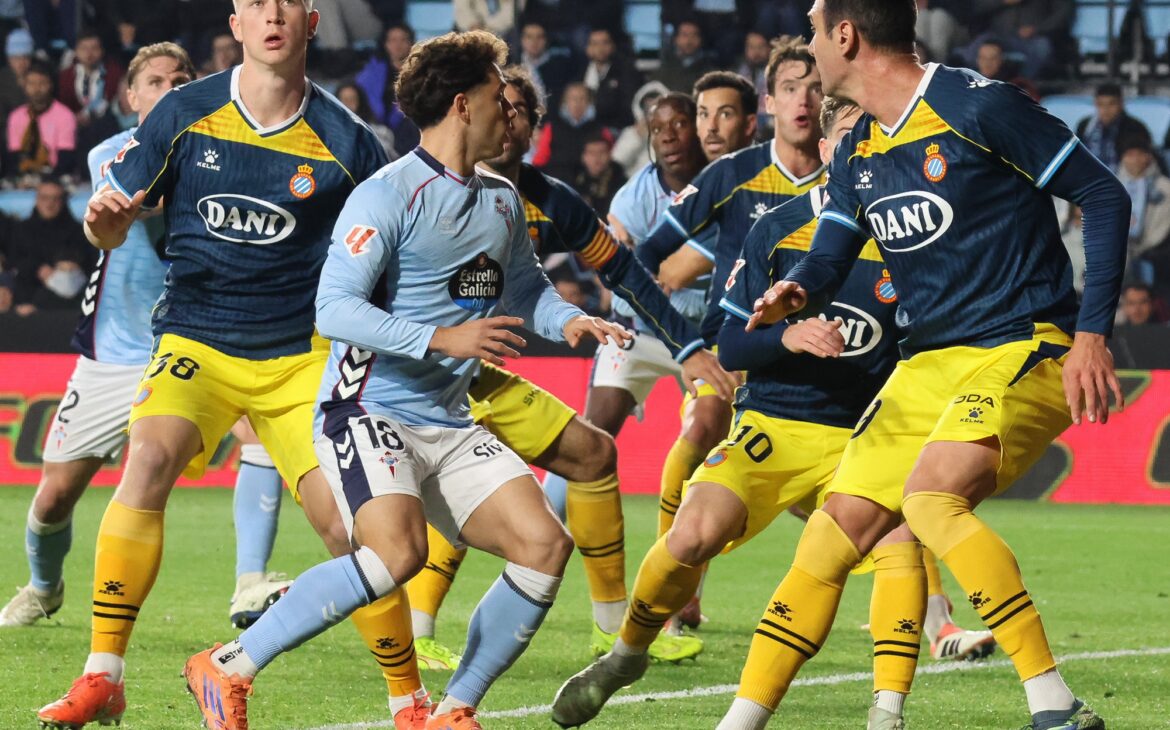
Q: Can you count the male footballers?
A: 9